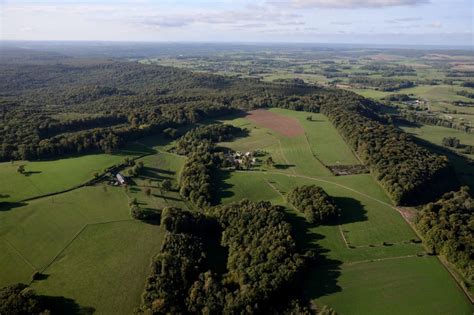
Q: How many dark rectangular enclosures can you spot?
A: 1